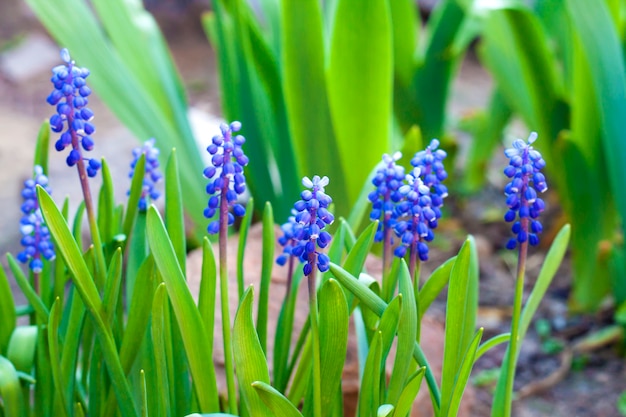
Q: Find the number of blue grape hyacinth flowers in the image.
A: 10